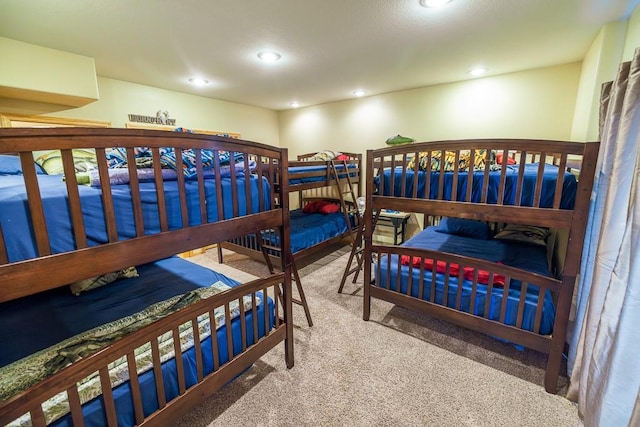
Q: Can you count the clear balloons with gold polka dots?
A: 0